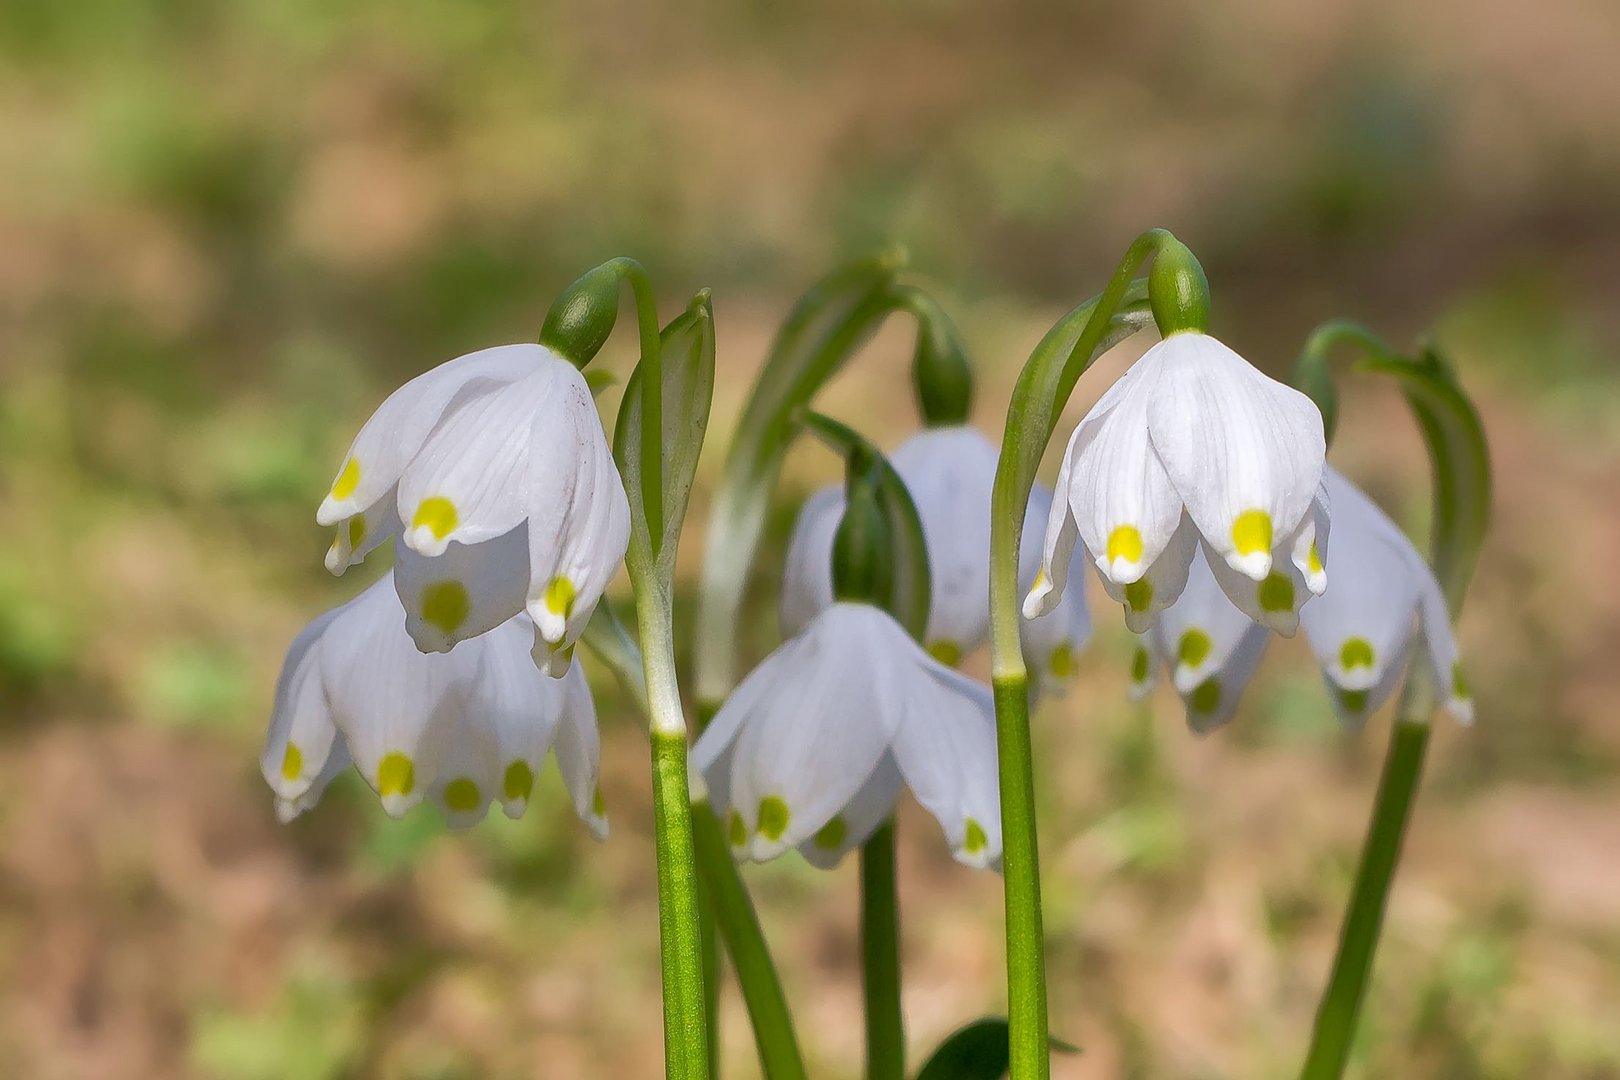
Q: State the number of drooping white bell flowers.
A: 6